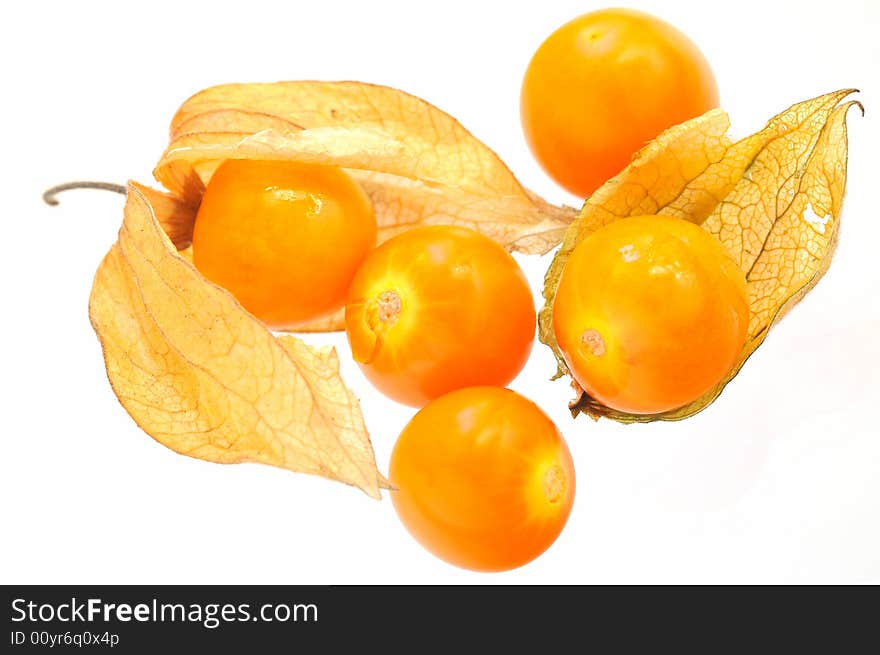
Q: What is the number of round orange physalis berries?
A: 5